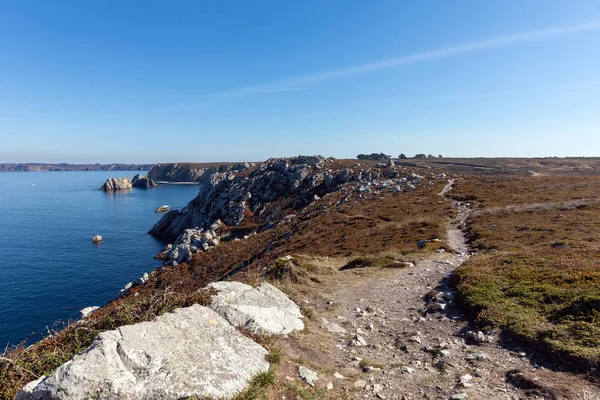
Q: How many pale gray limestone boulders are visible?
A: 2